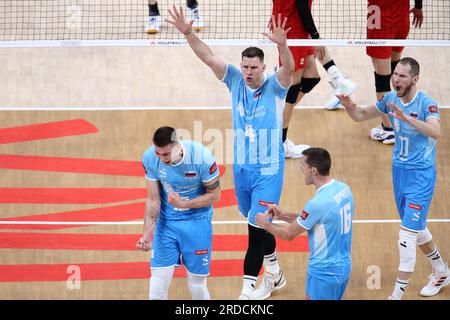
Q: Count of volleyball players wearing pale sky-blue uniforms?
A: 4